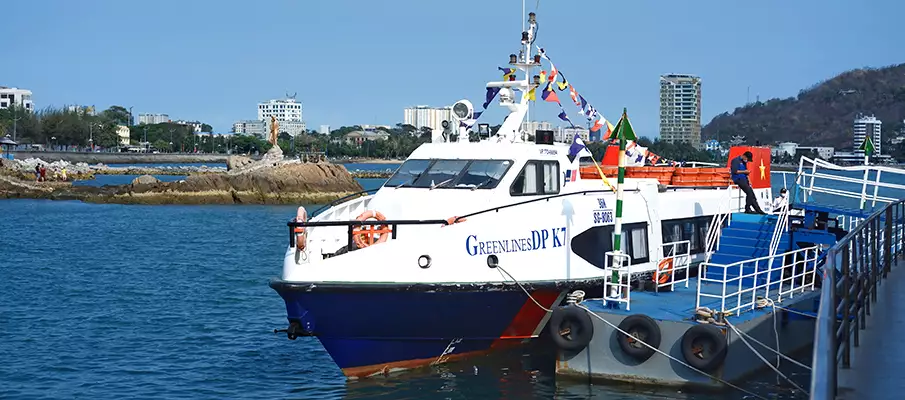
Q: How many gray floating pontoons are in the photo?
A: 1